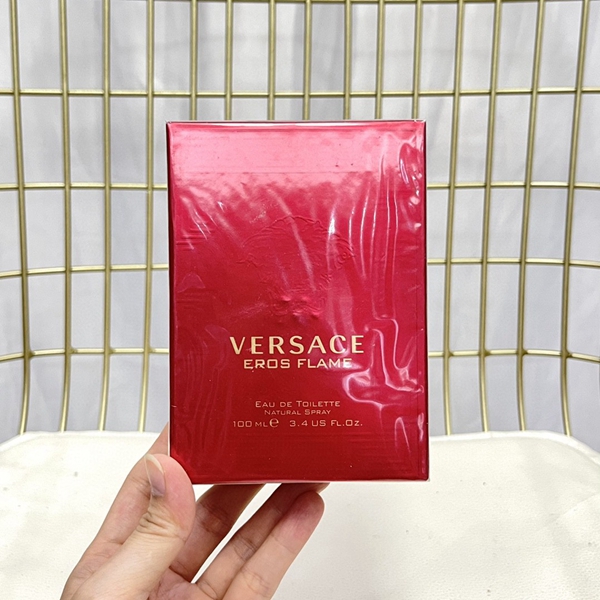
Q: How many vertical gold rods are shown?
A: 15